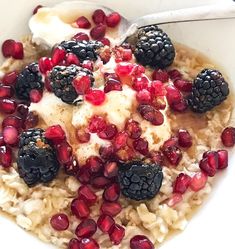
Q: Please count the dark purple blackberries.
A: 7